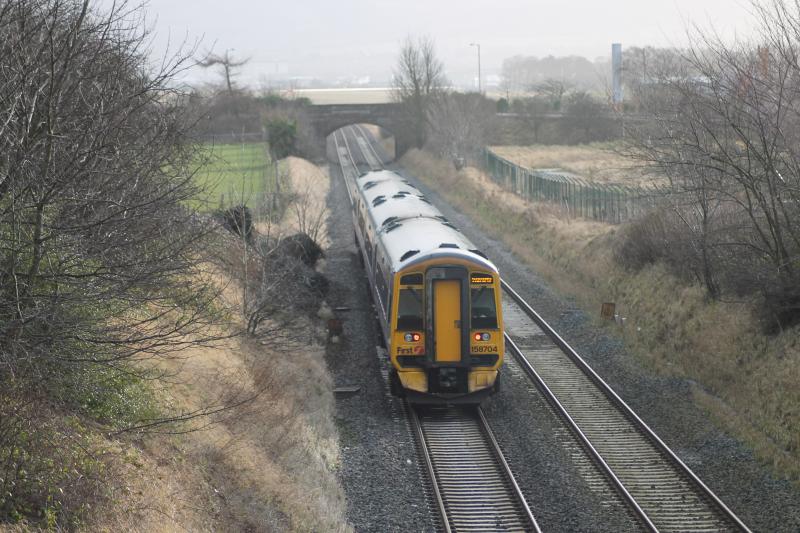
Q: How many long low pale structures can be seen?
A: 1